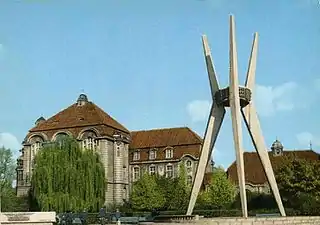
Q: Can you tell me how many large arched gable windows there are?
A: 3